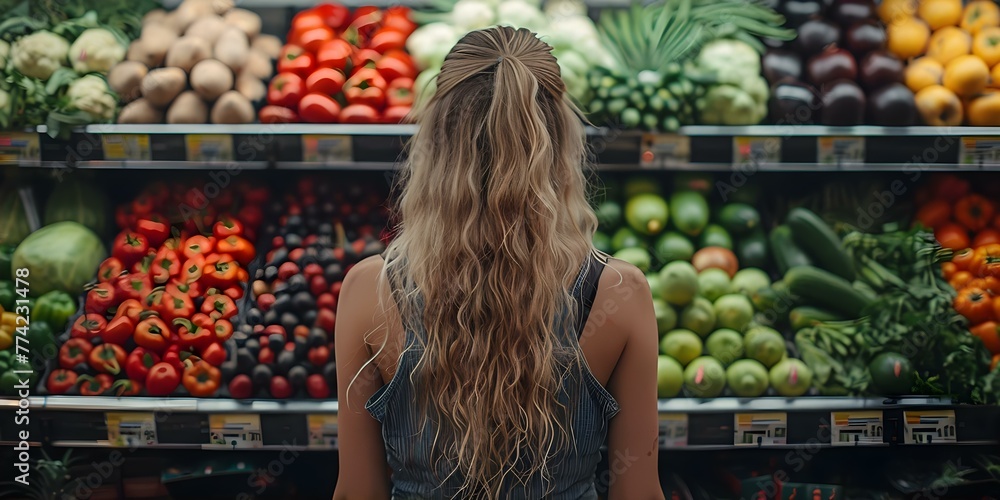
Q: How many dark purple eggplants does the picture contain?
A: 11